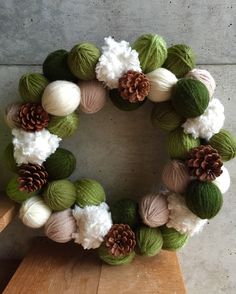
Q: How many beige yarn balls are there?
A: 6